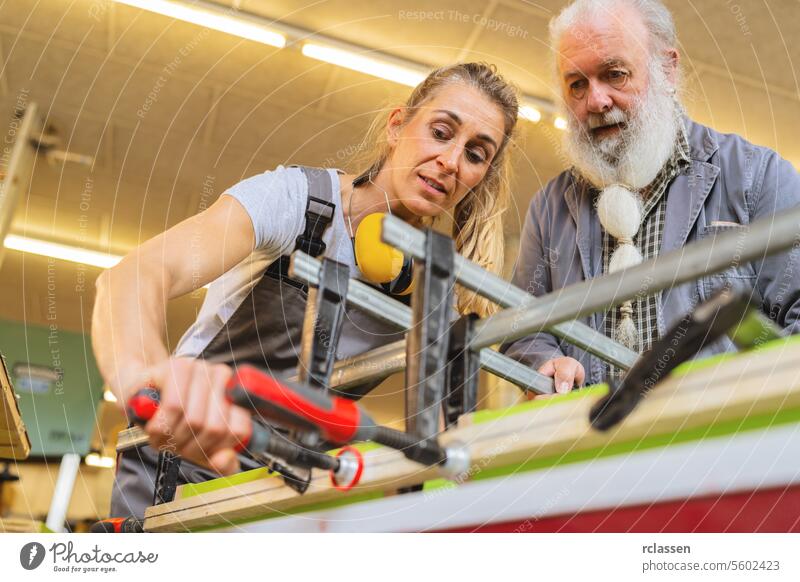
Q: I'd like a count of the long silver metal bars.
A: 3